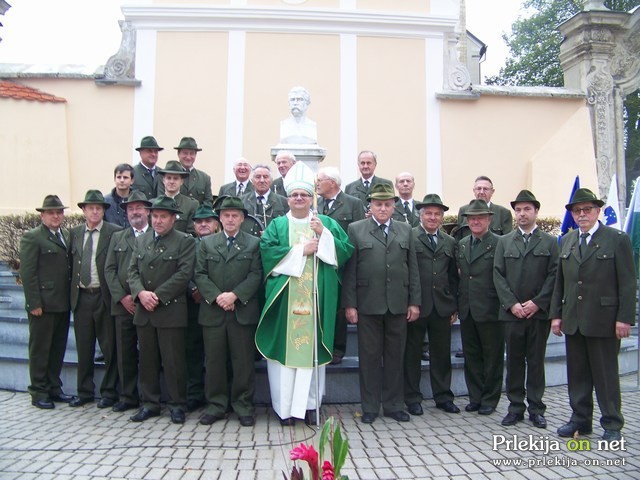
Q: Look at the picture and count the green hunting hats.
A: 14